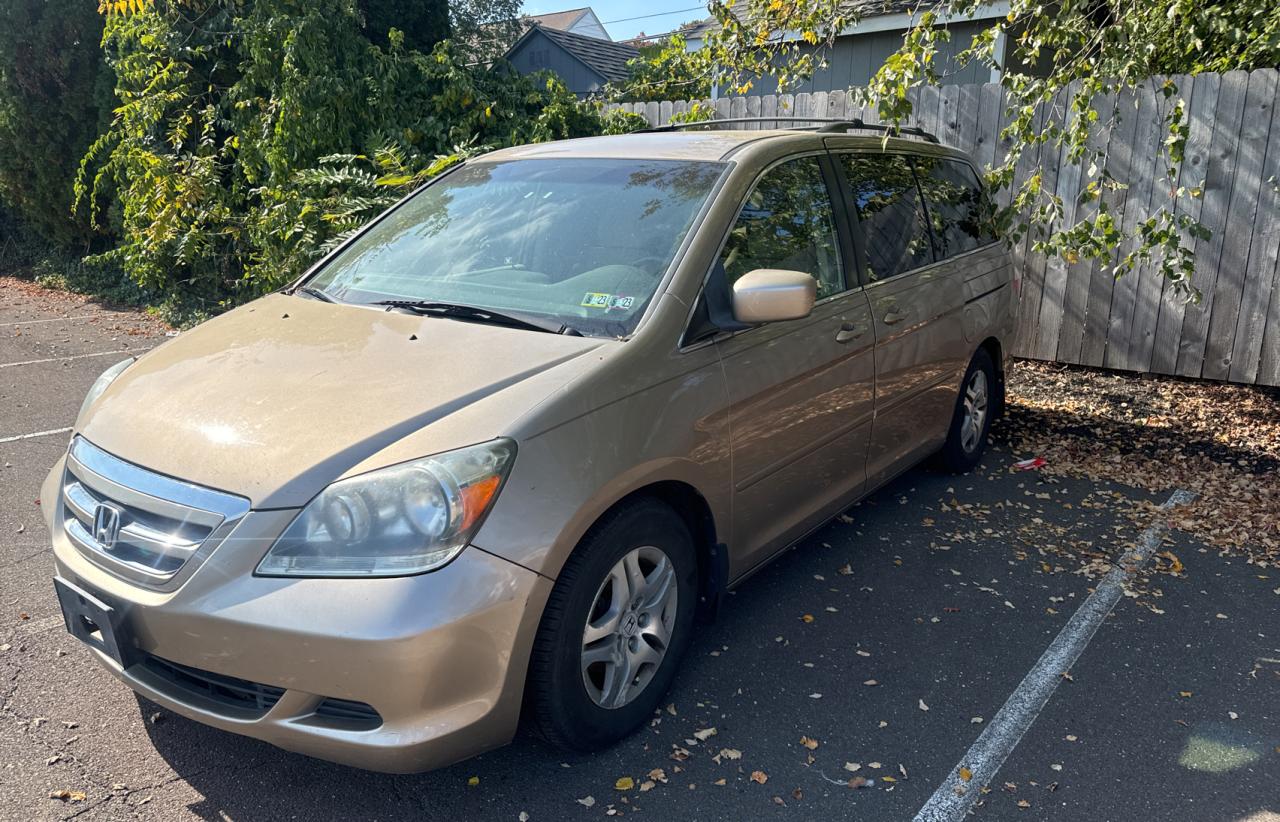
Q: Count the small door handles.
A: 2